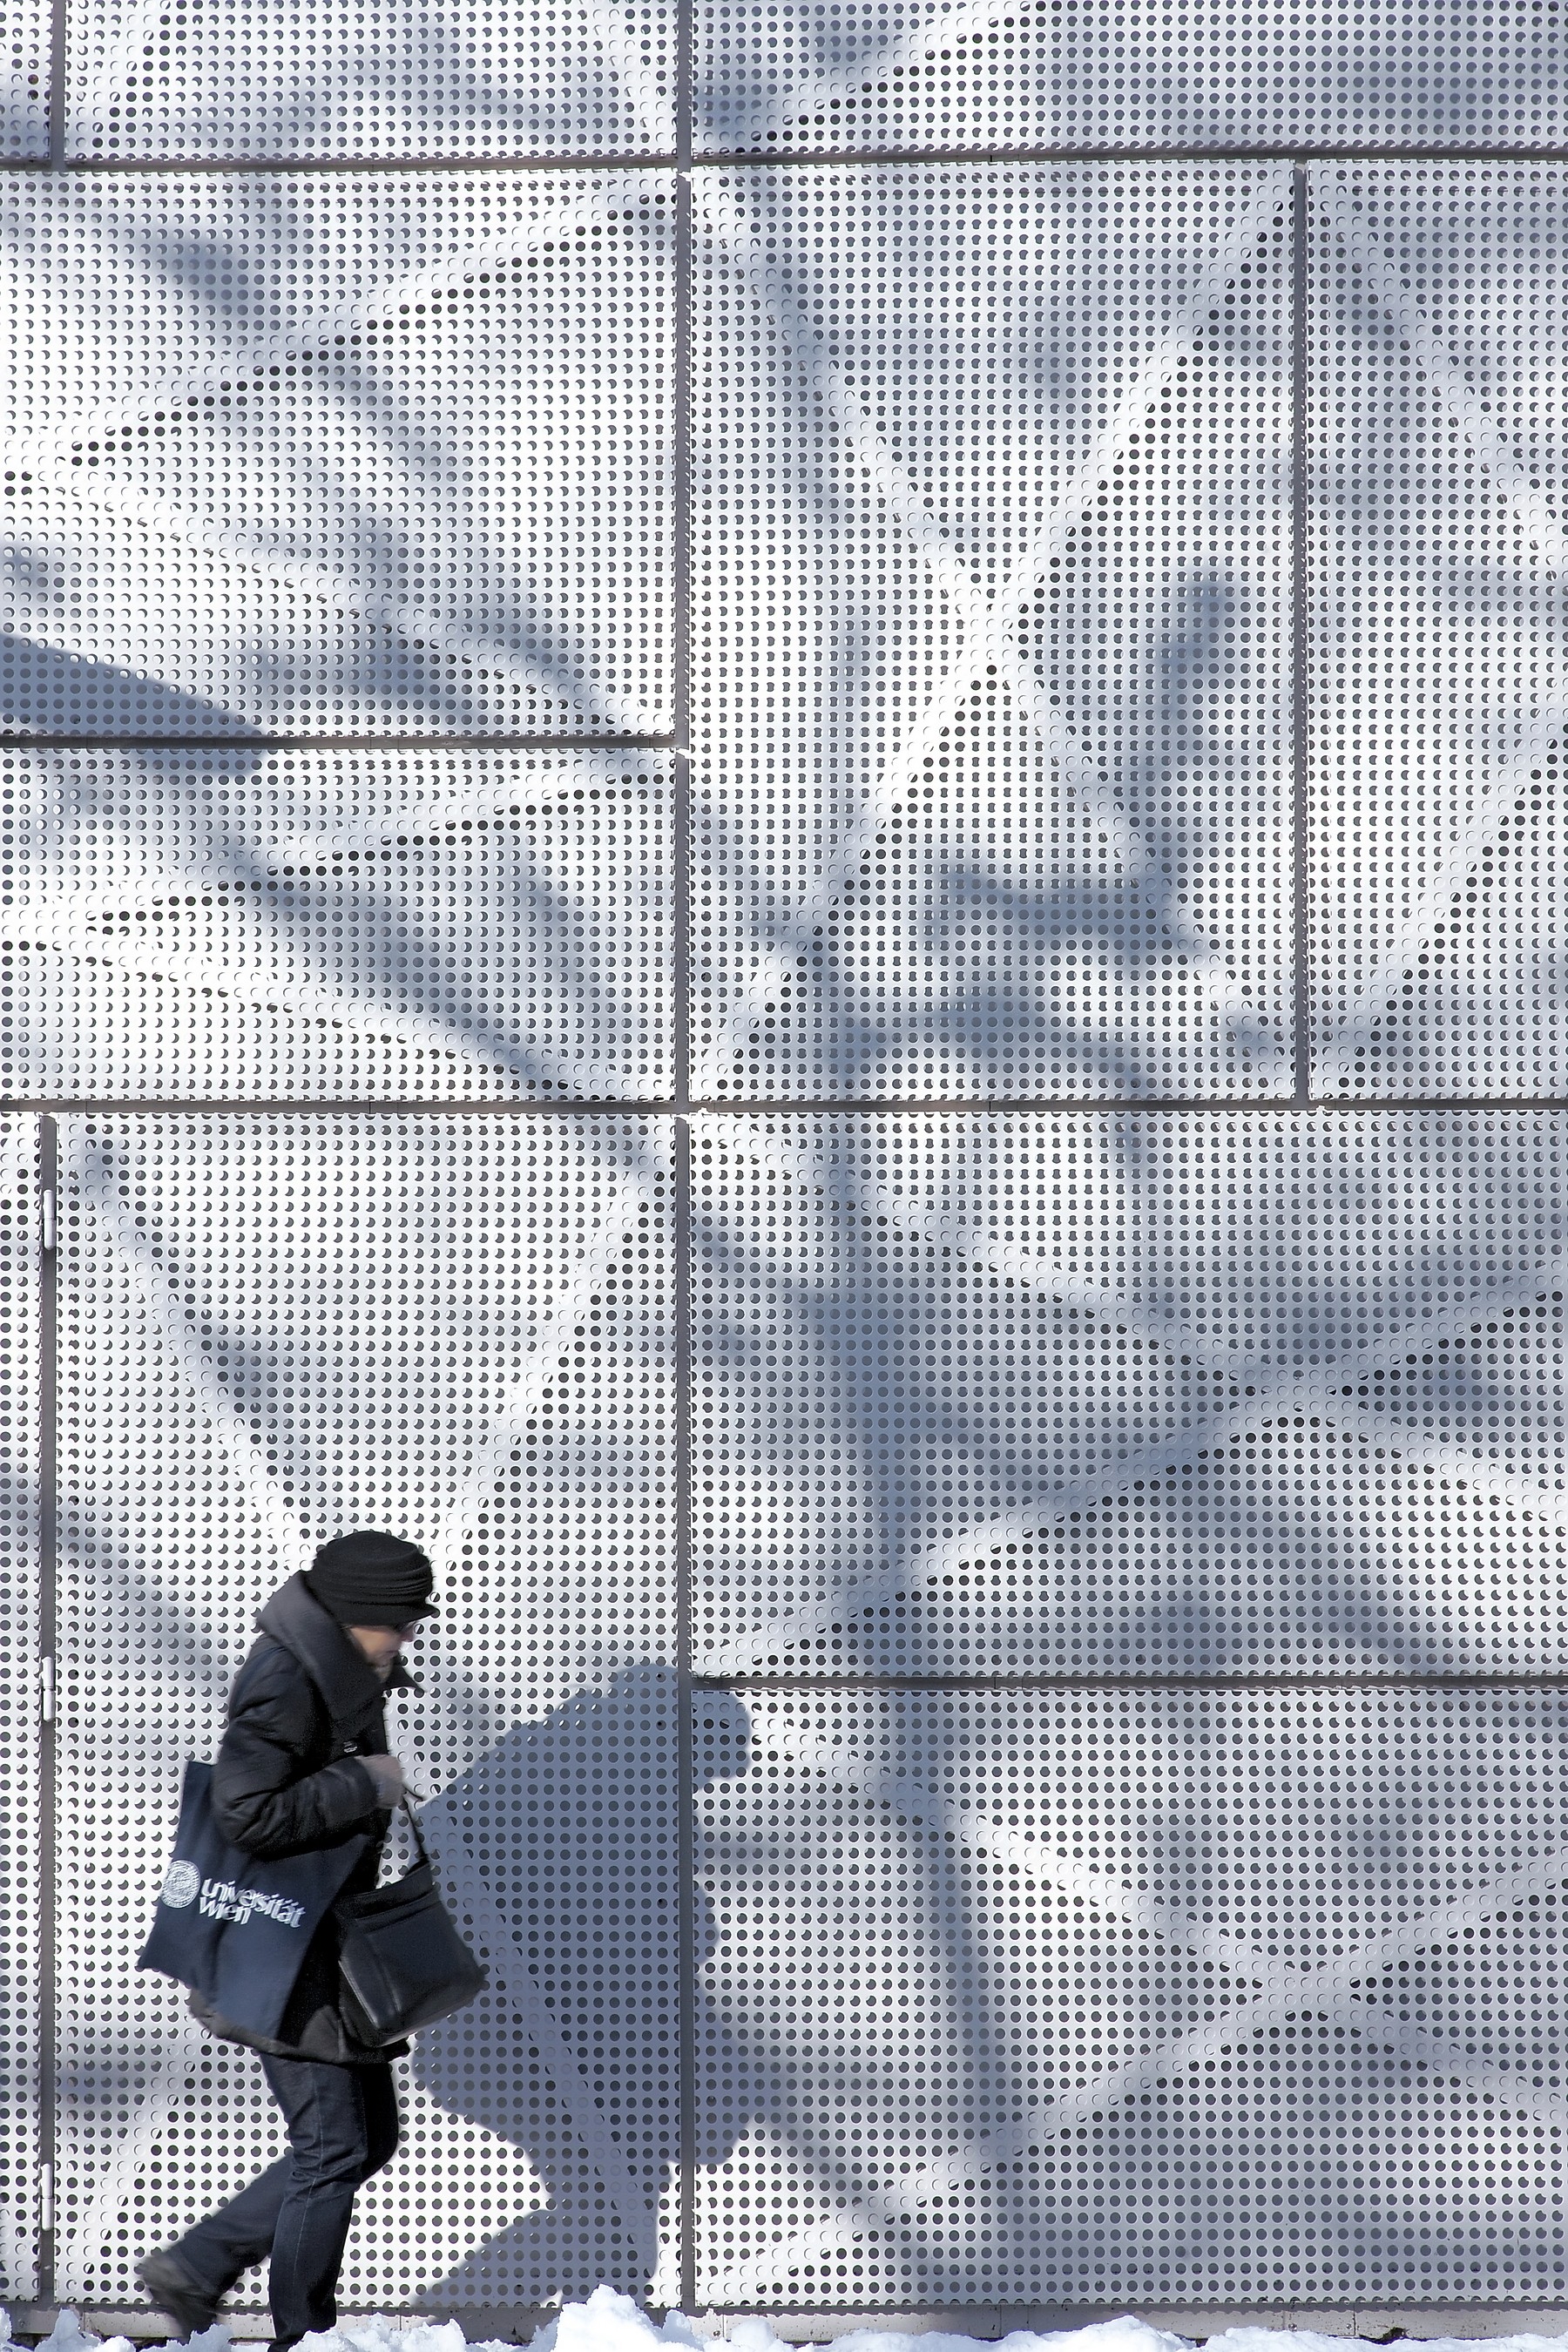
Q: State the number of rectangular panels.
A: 11